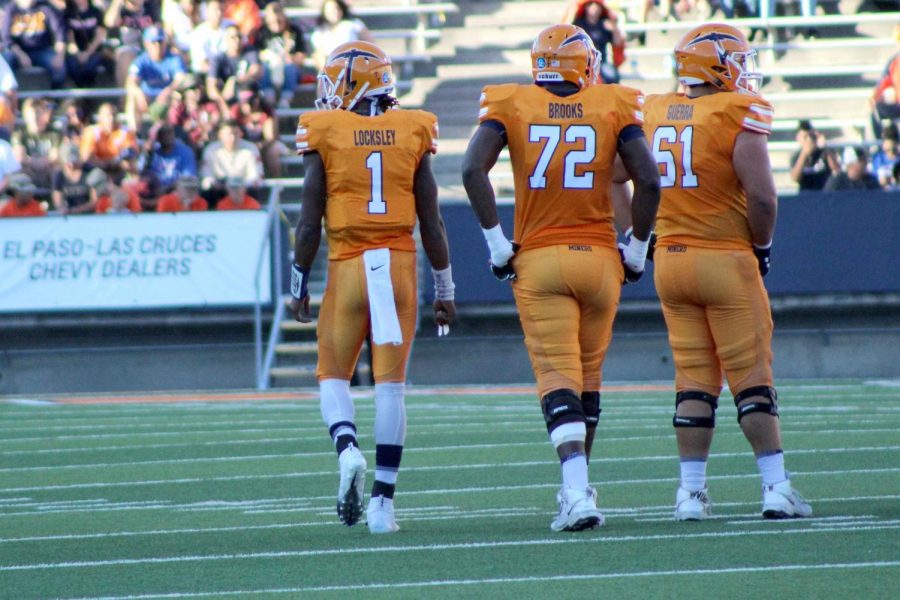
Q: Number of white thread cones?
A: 0